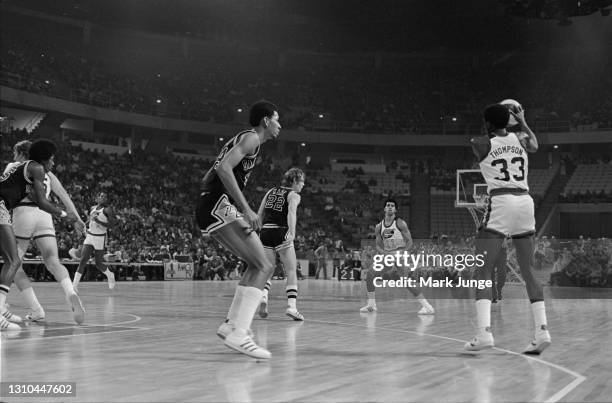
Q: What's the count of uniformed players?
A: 7